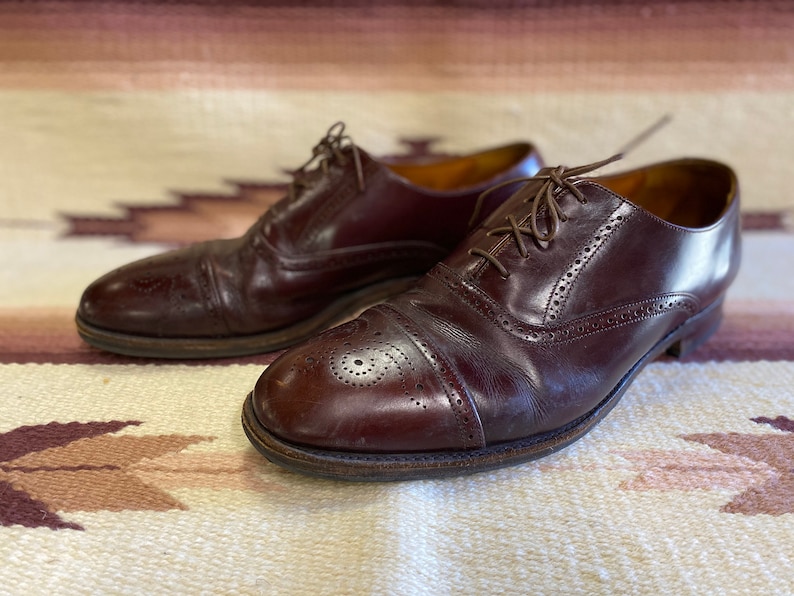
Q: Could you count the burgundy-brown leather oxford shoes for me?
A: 2